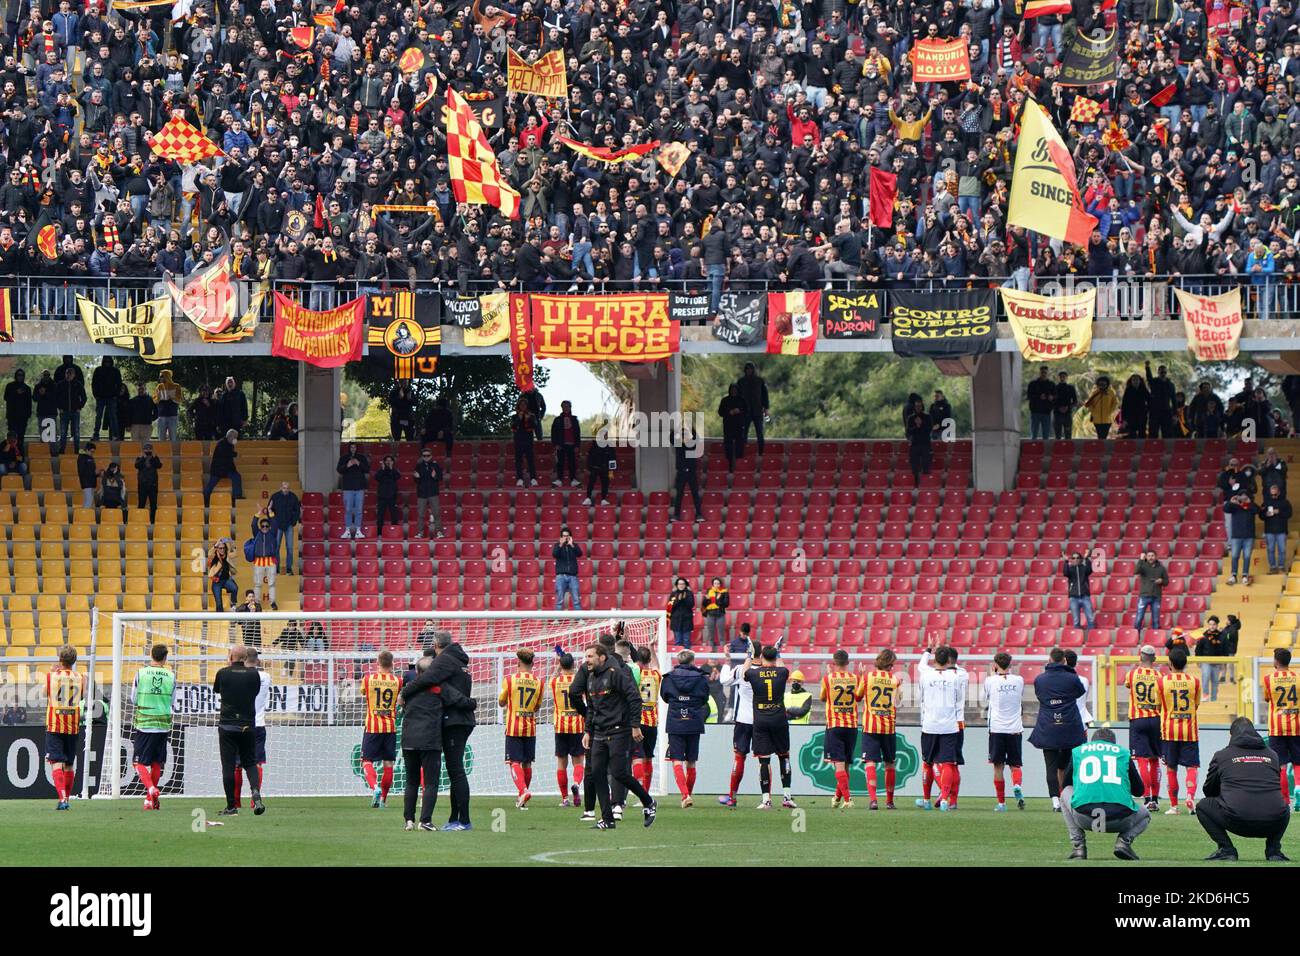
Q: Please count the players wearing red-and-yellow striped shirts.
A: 10